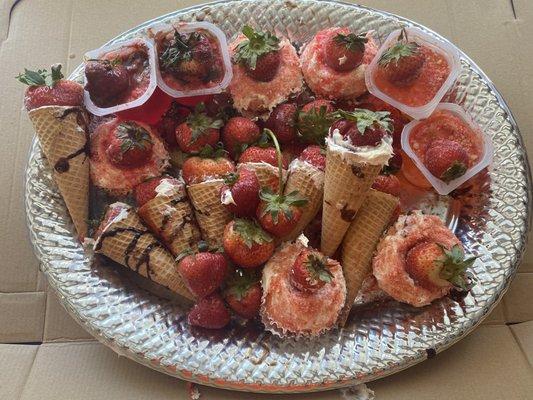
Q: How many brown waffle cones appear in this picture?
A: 8